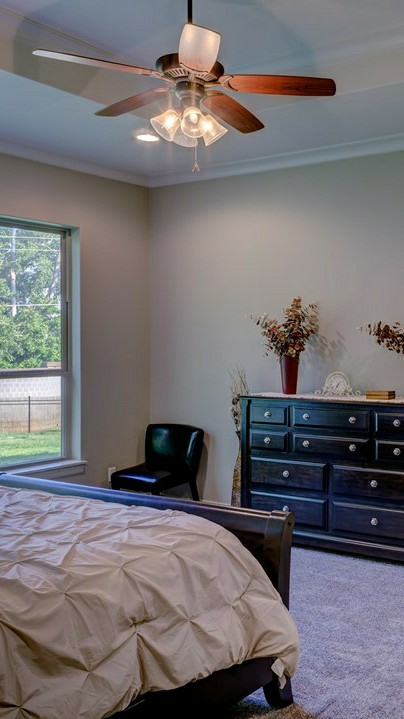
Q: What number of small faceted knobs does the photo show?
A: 12